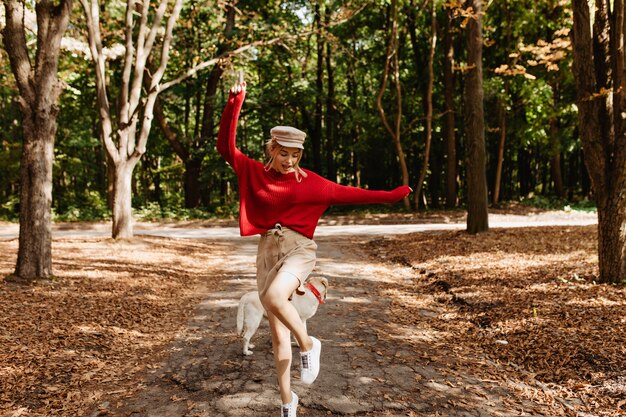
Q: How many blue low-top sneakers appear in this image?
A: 0